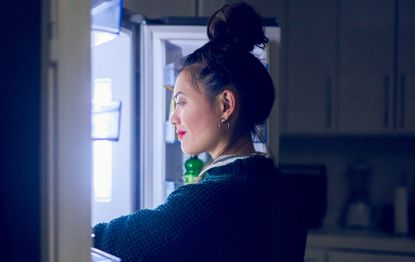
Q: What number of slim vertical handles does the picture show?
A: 3